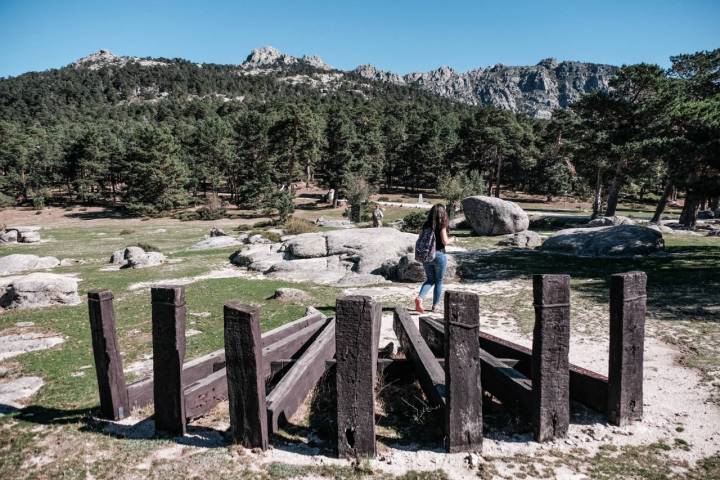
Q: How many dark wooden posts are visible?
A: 7